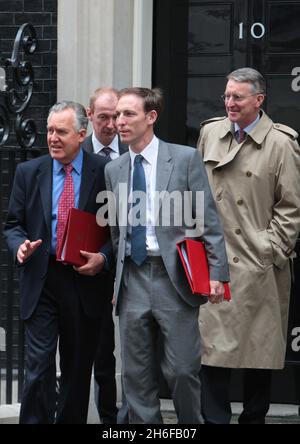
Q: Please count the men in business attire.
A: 4